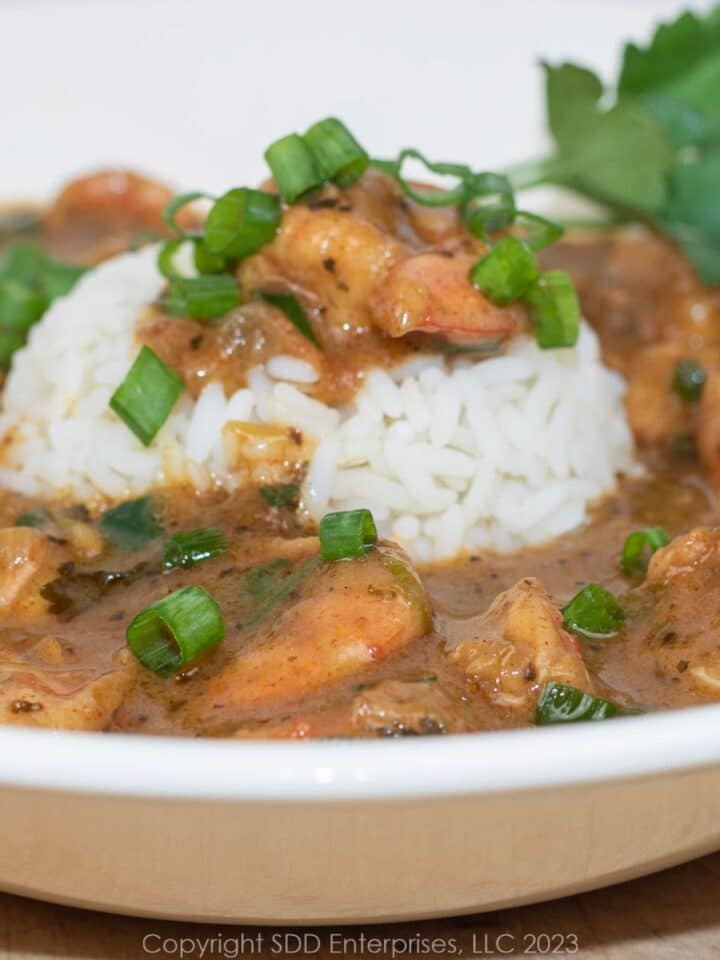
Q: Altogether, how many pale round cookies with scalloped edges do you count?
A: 0